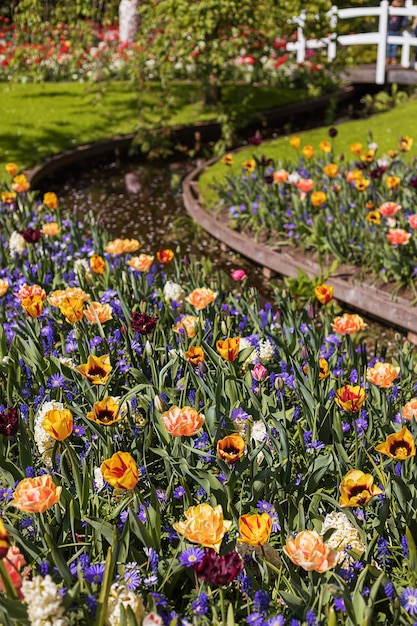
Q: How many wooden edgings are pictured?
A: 2